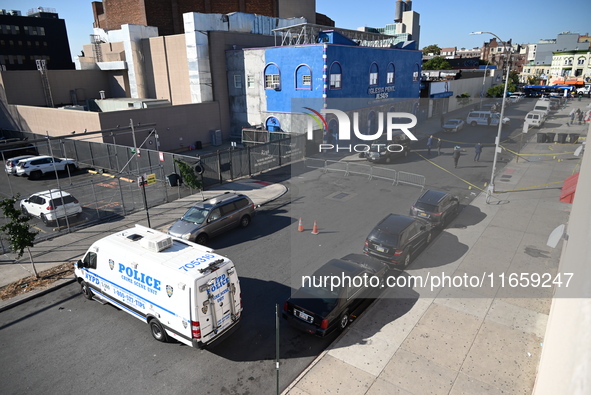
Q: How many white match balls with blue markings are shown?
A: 0